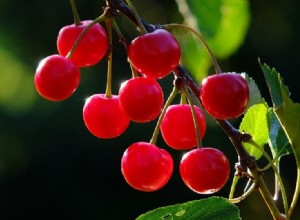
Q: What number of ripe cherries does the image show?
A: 9